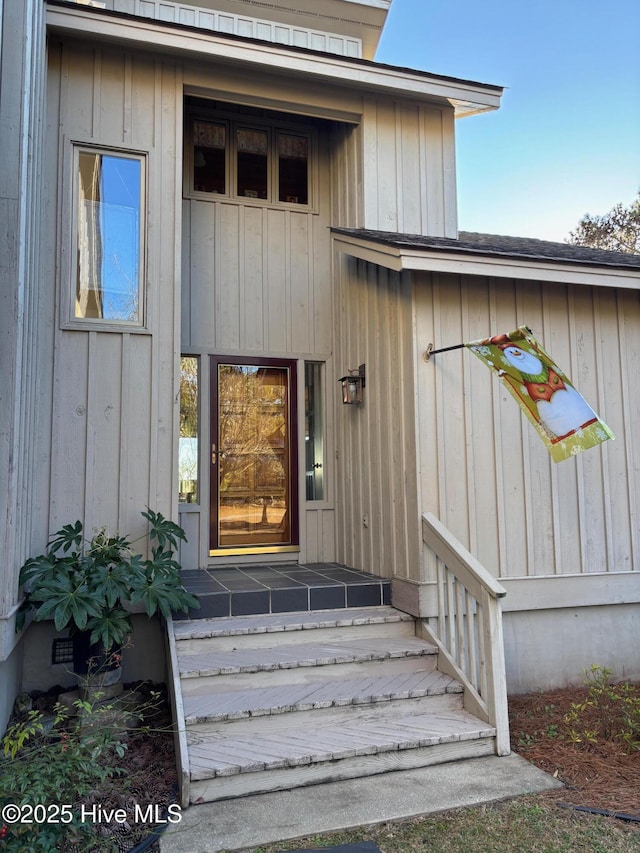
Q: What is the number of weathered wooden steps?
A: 4